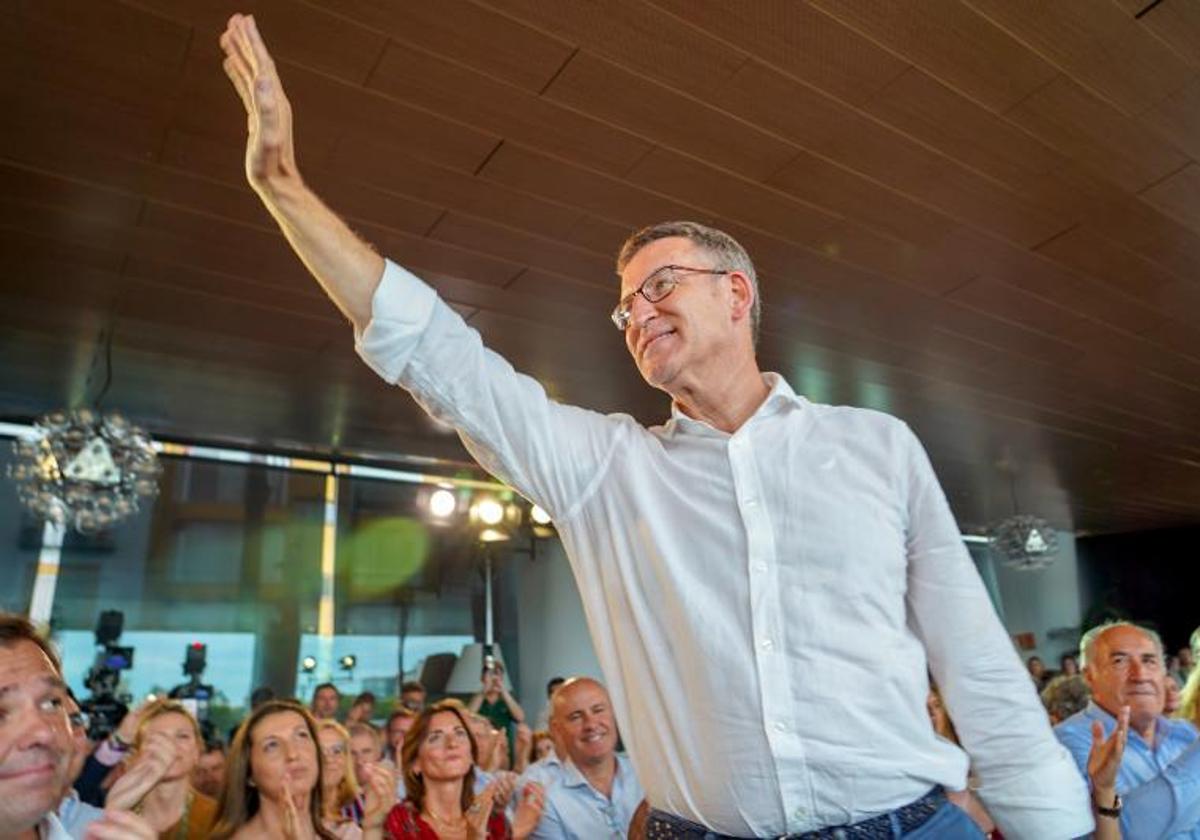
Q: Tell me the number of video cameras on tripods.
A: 2